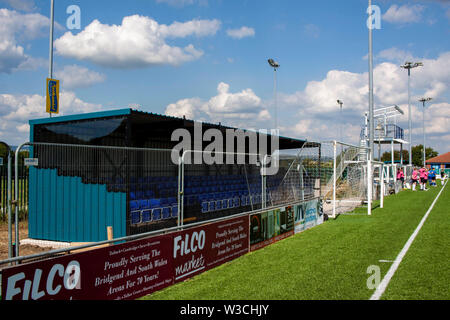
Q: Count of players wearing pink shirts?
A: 5